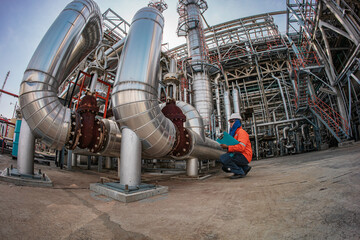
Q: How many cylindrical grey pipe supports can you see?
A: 3